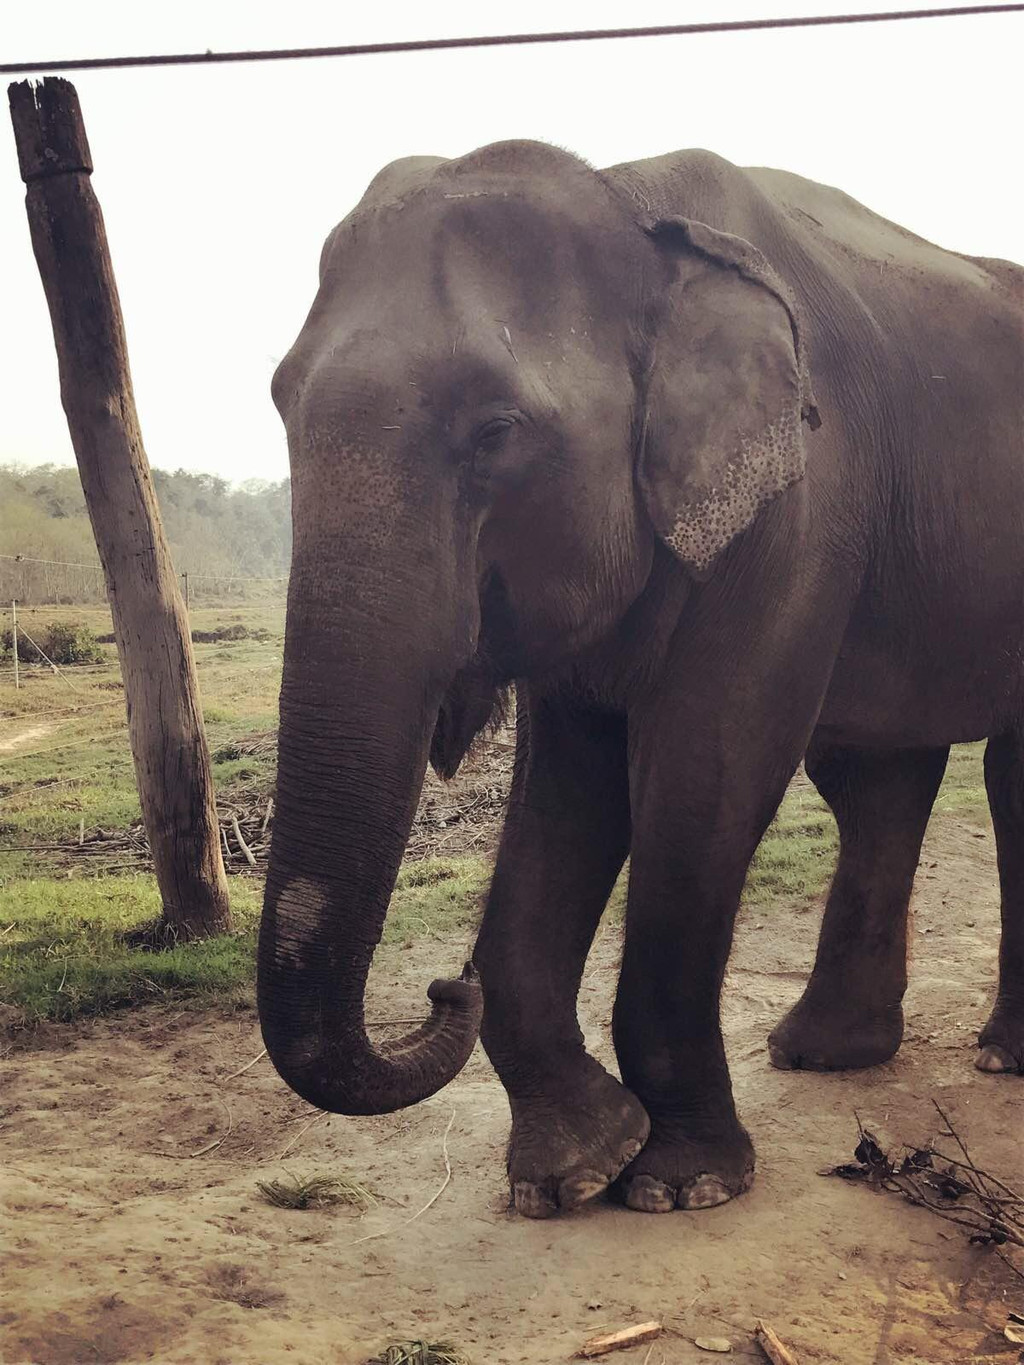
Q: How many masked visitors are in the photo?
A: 0